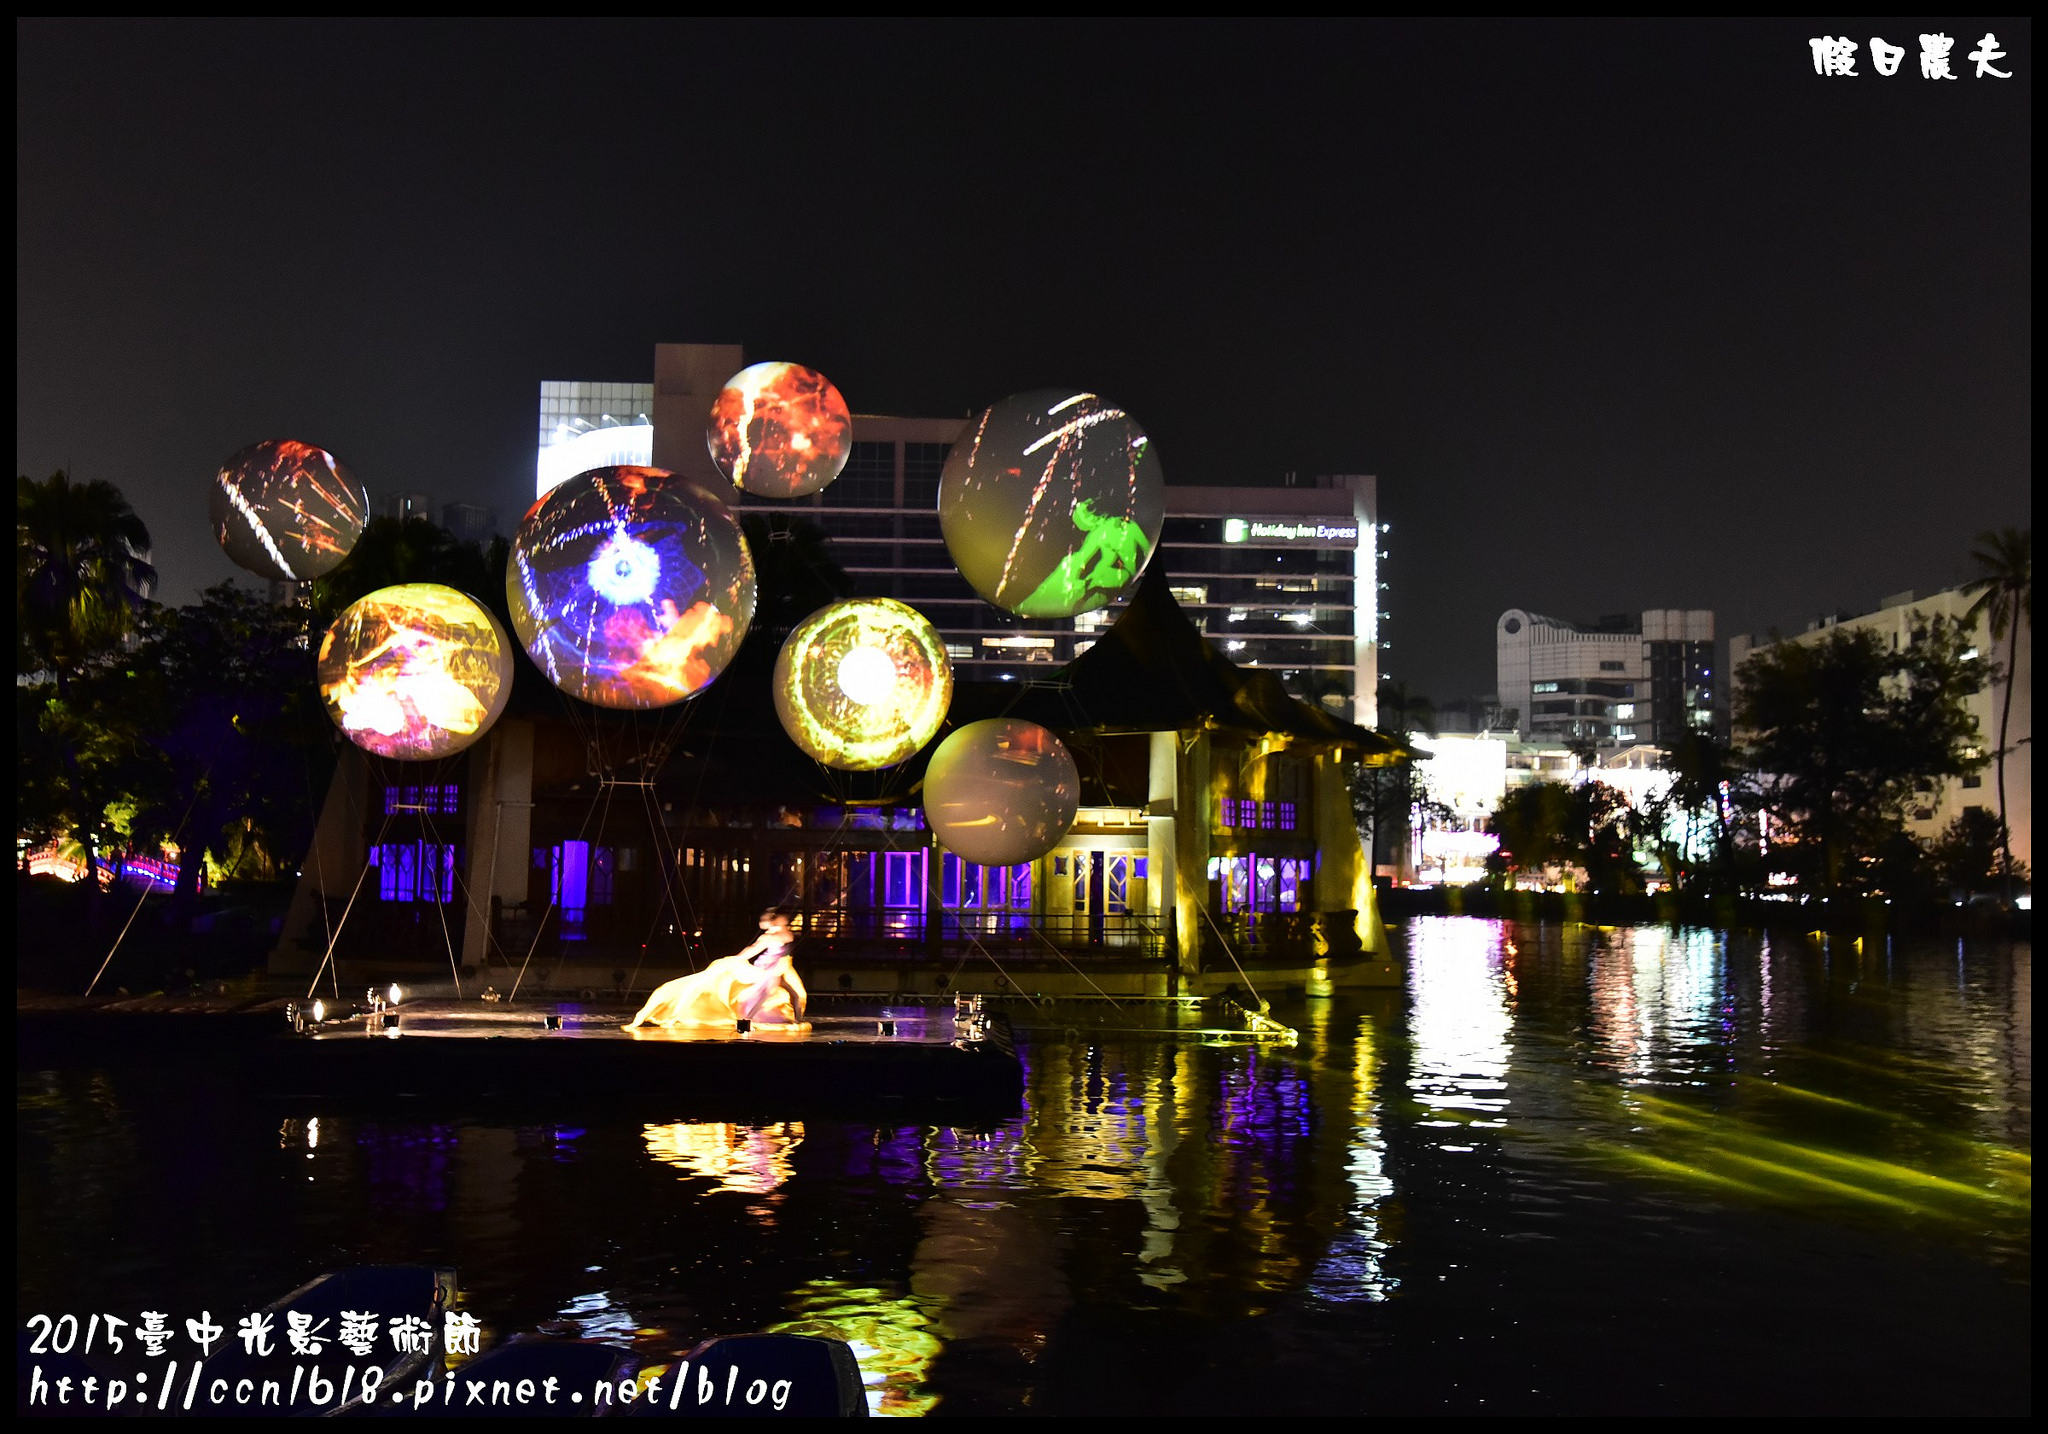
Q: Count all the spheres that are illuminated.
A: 7